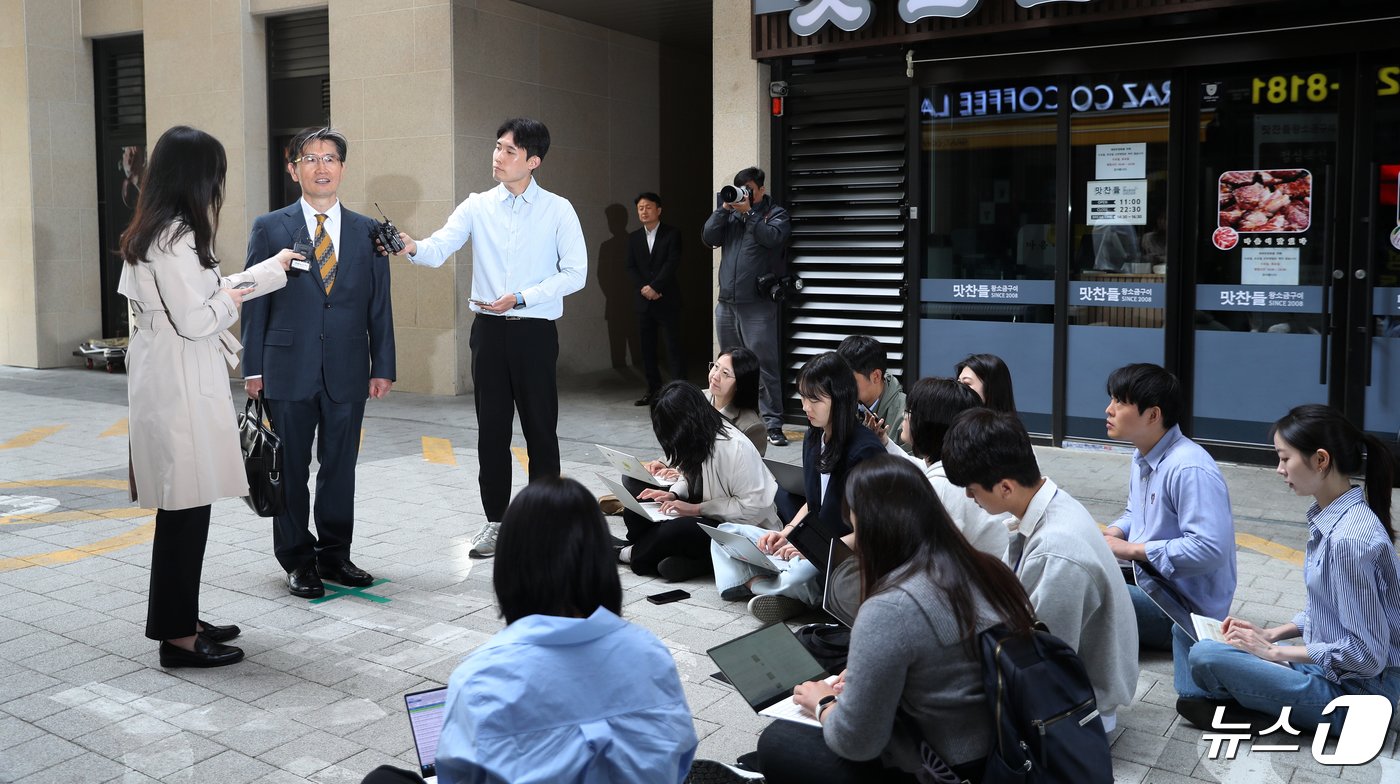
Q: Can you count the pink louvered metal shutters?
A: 0